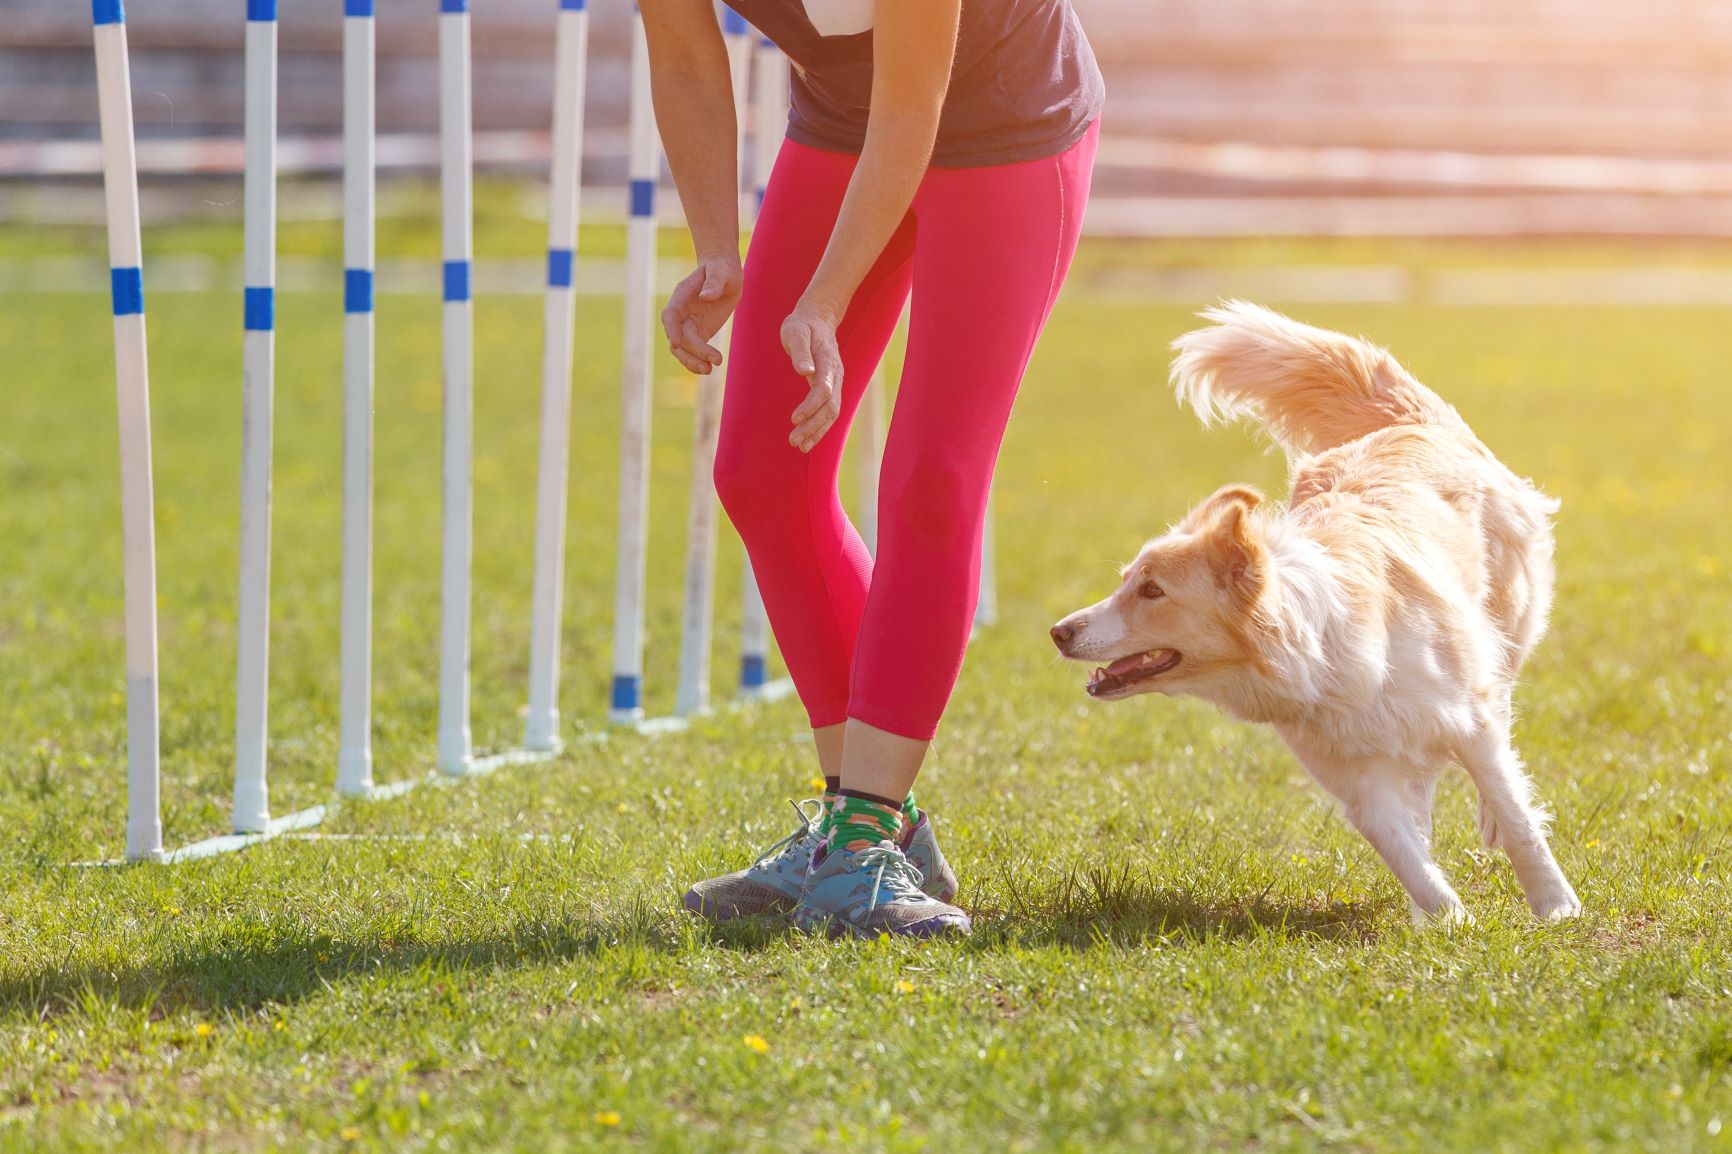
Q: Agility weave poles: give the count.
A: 10